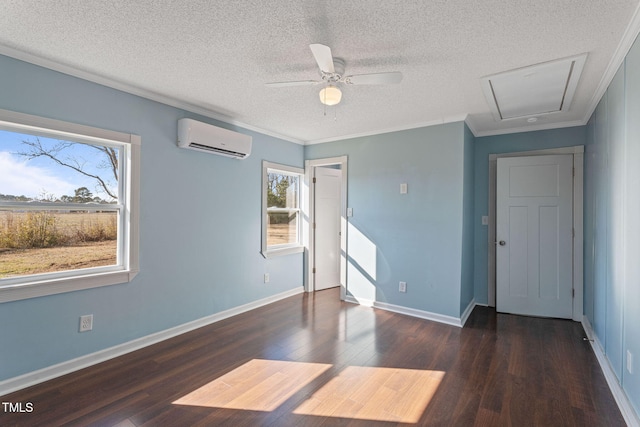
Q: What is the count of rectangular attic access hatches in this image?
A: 1